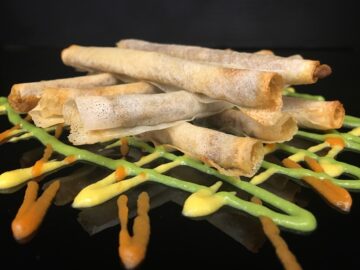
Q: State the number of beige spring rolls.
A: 8